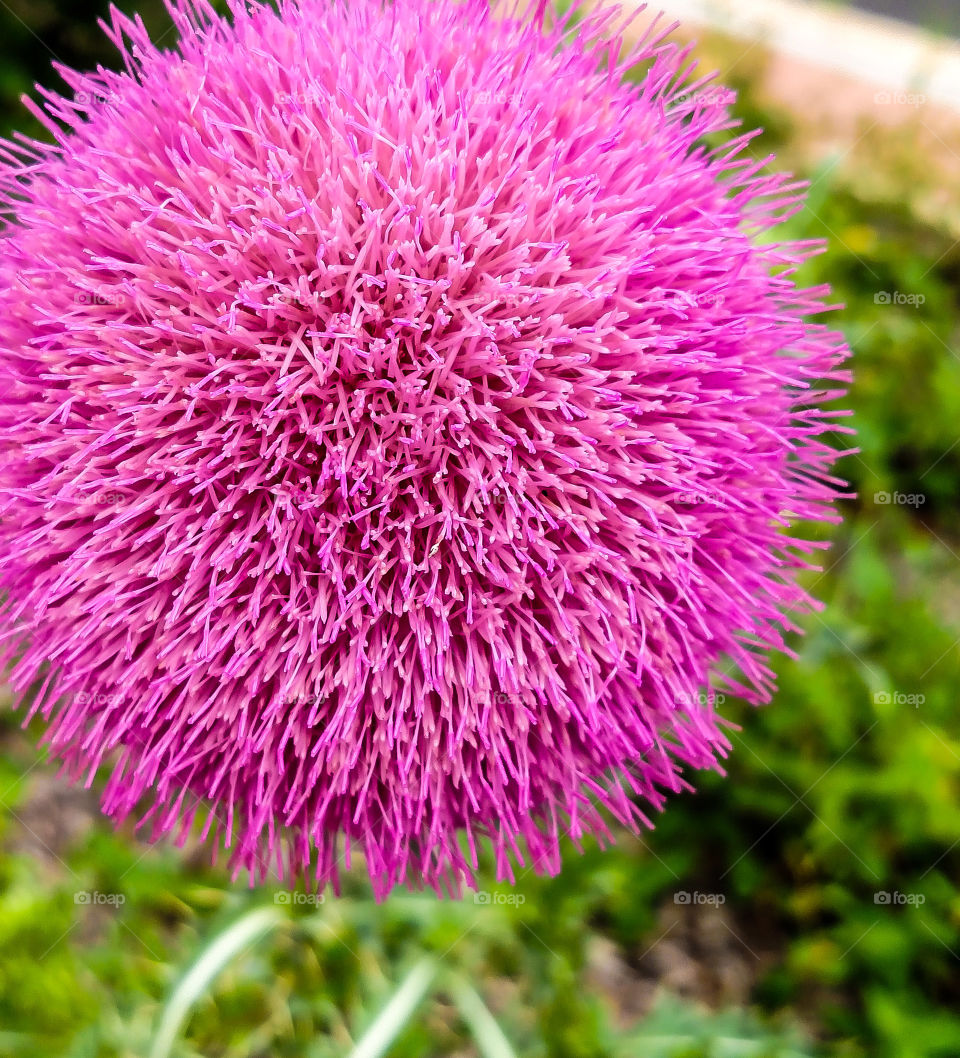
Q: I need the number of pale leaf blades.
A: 3